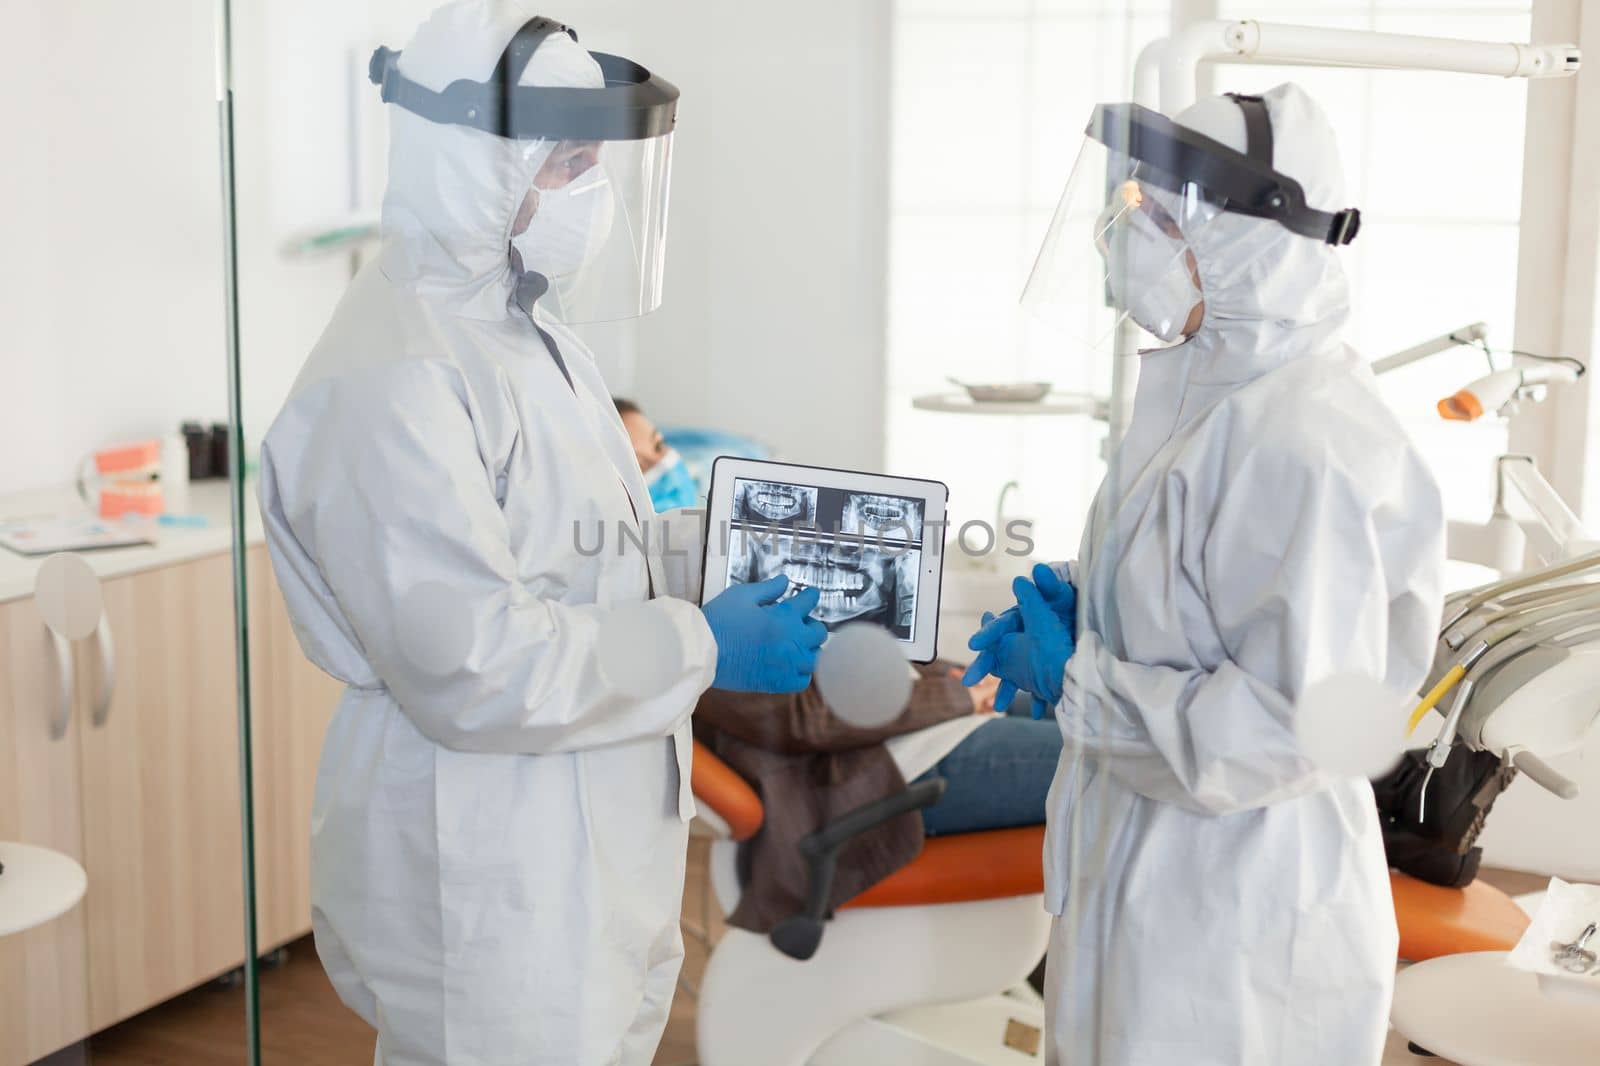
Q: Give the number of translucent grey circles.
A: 5